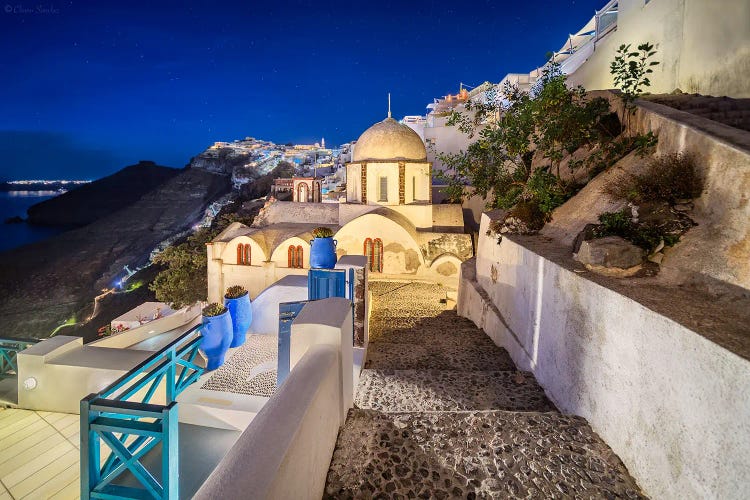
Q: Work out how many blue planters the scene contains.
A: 3